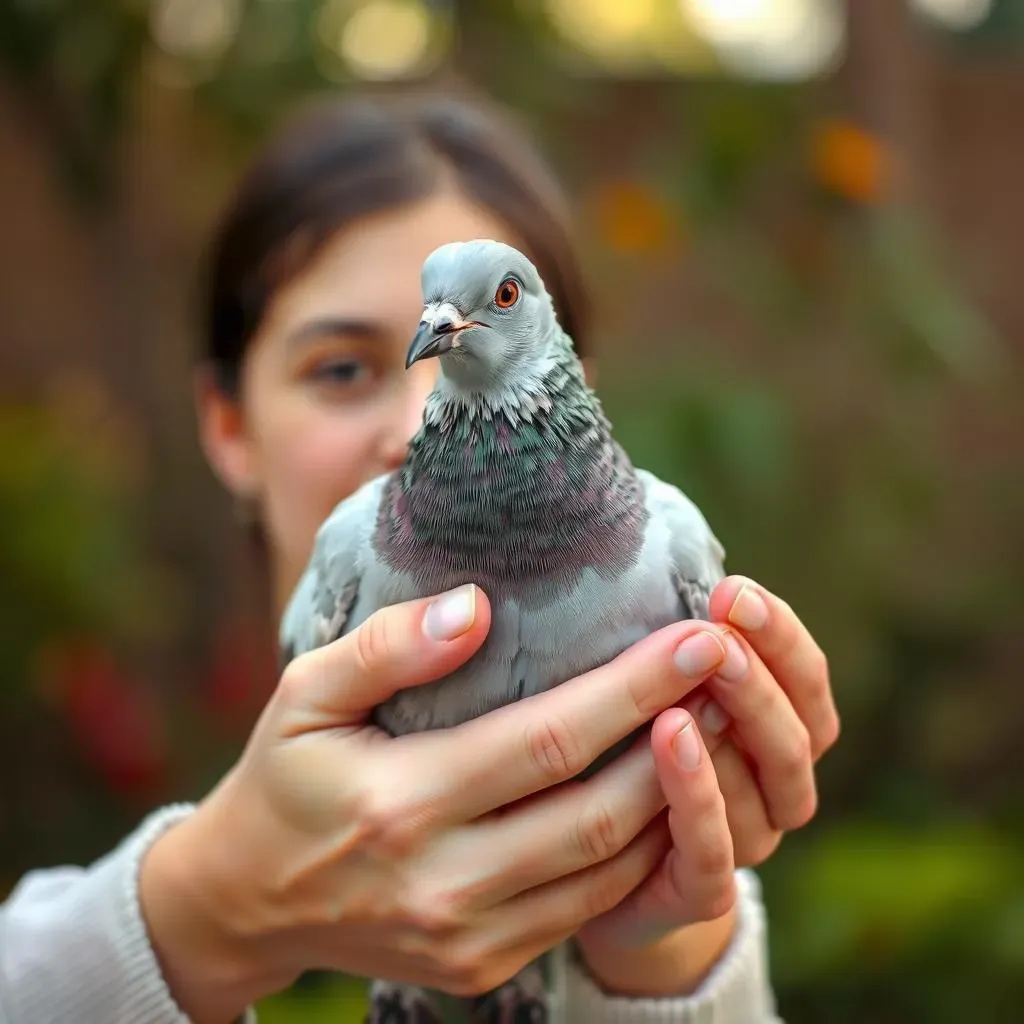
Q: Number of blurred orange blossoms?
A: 2